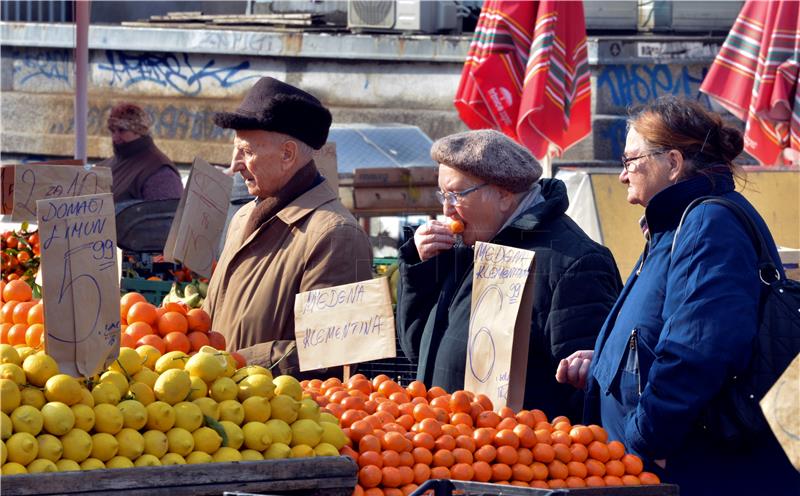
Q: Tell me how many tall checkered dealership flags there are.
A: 0